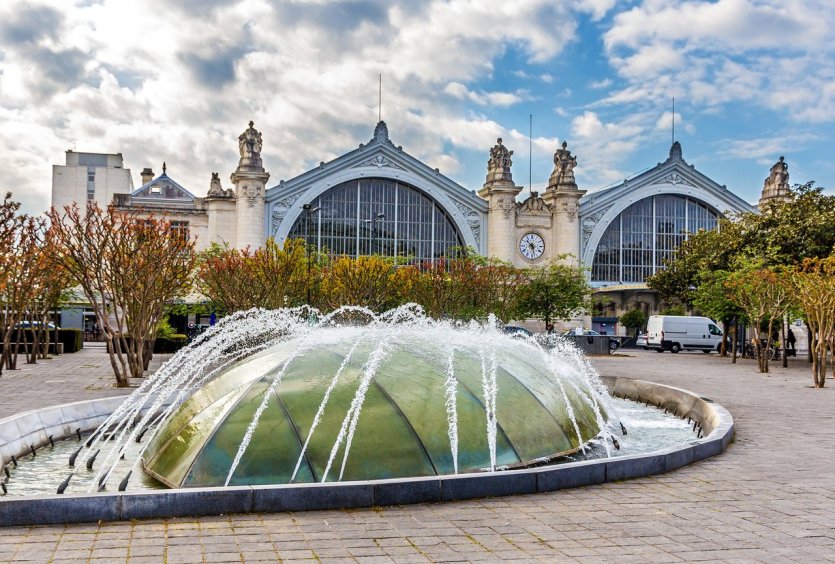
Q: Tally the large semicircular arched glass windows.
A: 2